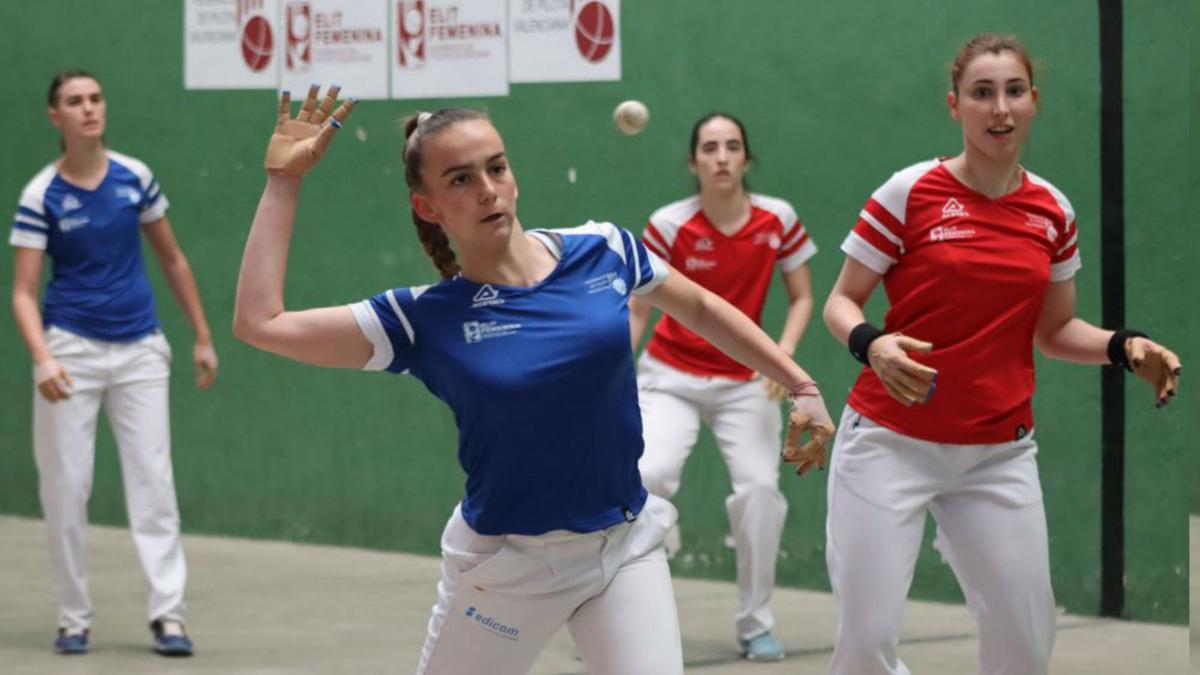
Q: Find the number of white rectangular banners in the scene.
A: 4